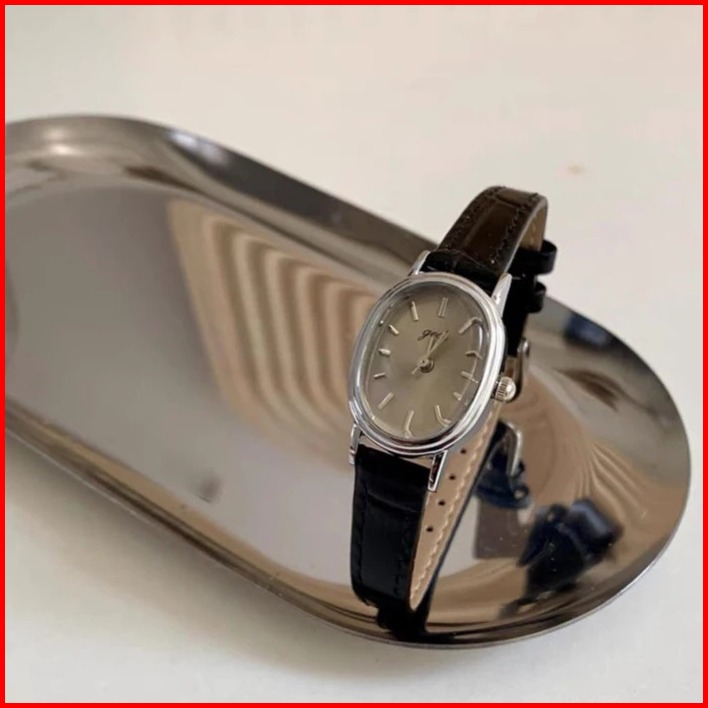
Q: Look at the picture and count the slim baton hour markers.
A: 12